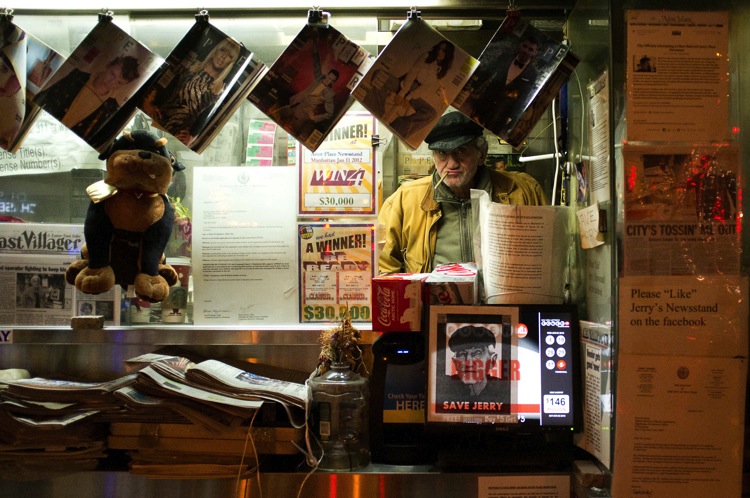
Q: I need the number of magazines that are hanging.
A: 6